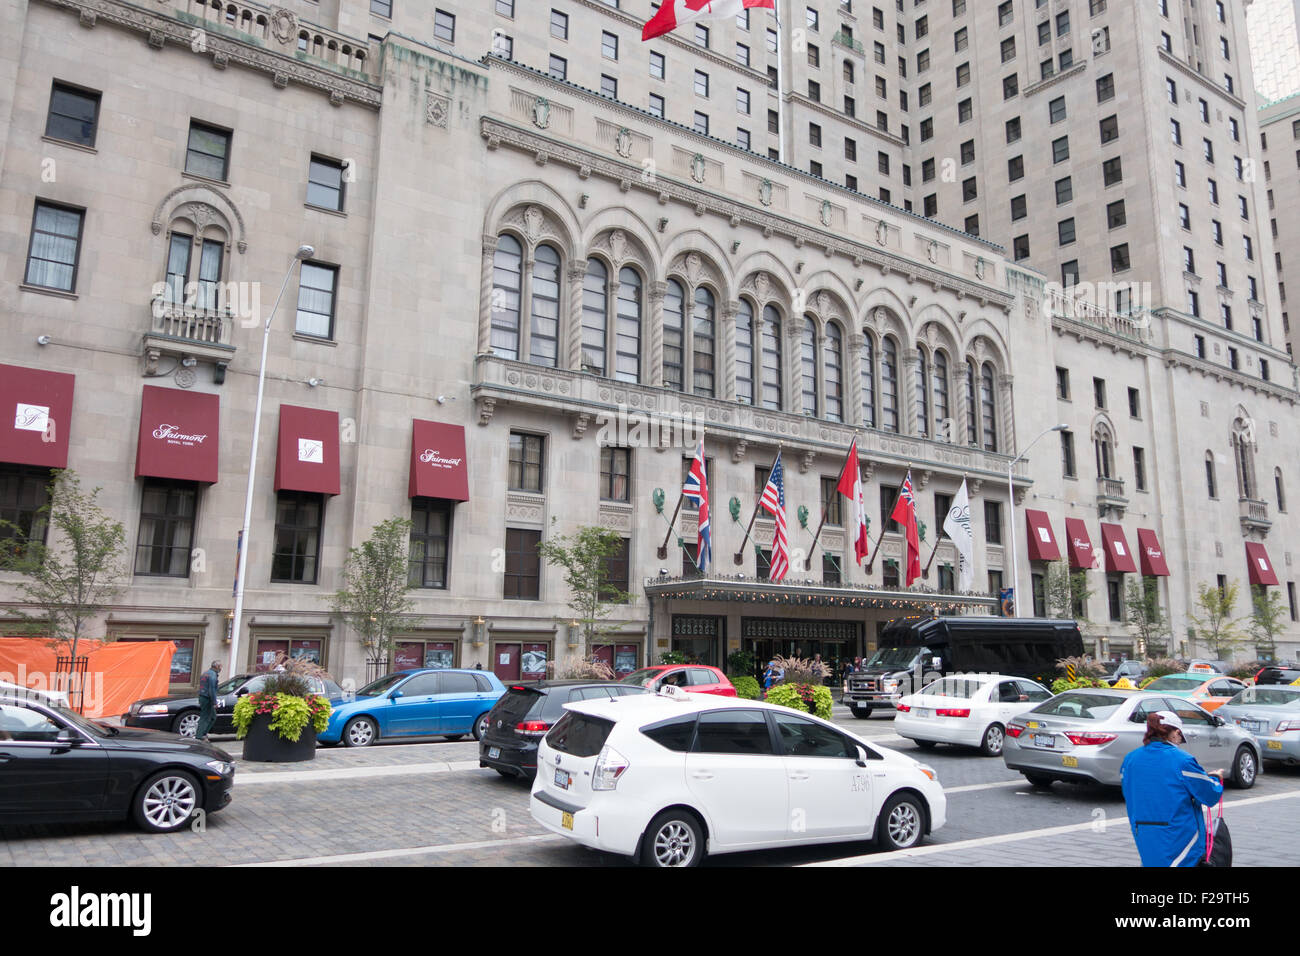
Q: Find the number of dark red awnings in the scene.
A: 9